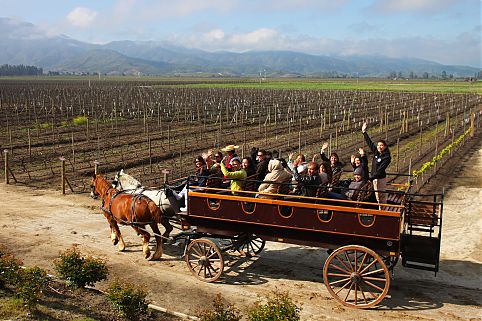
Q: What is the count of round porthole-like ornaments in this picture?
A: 5